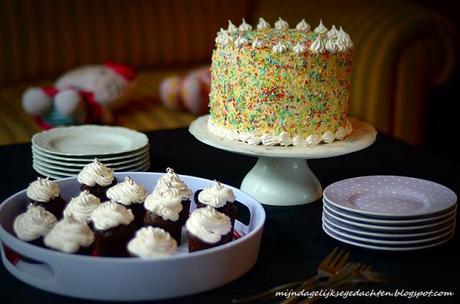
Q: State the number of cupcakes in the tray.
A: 12